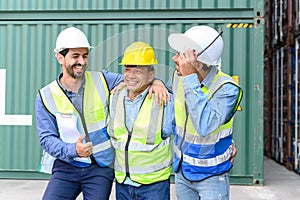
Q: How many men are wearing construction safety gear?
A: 3